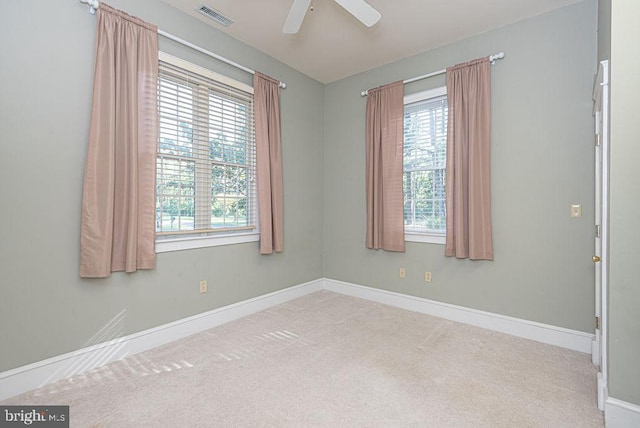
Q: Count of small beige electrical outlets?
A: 3